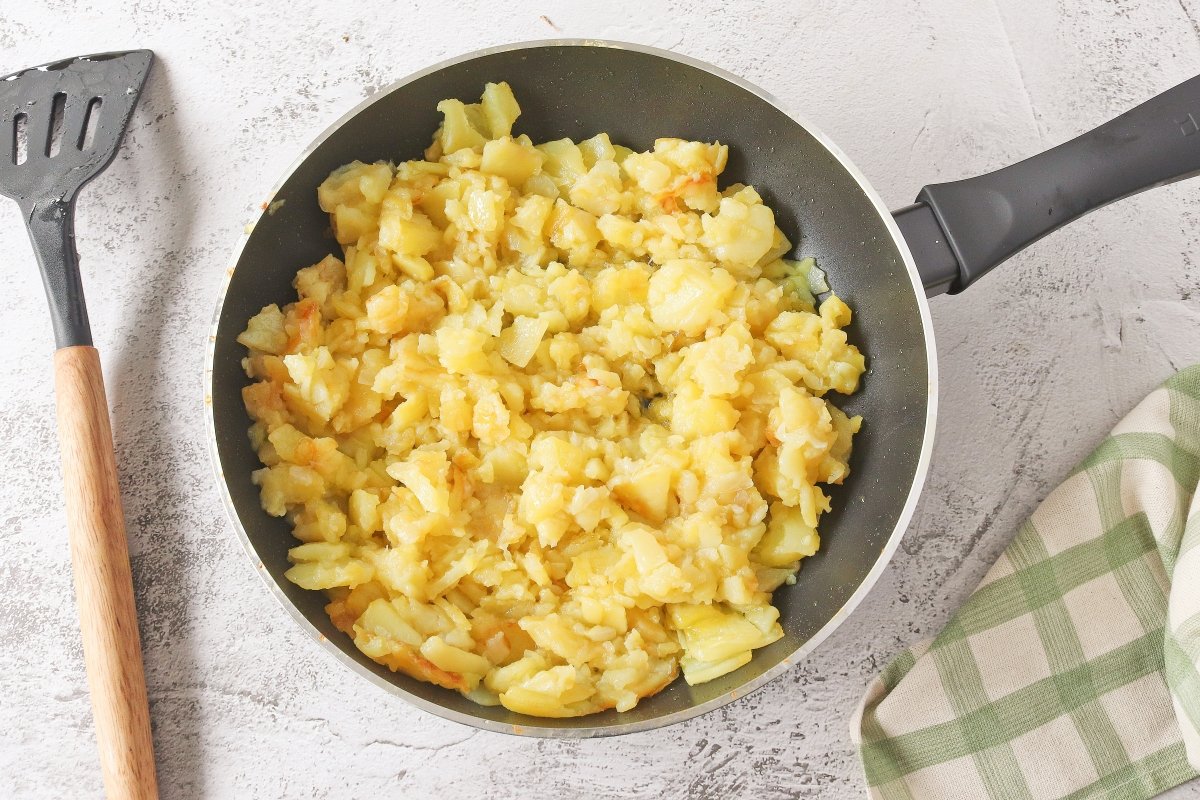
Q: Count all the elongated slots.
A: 3